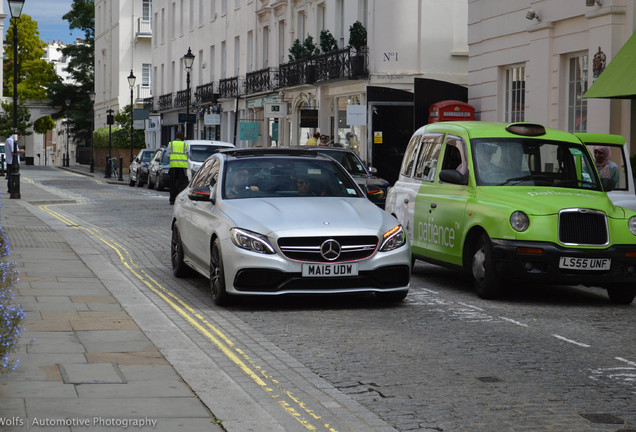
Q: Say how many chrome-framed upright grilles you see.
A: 1